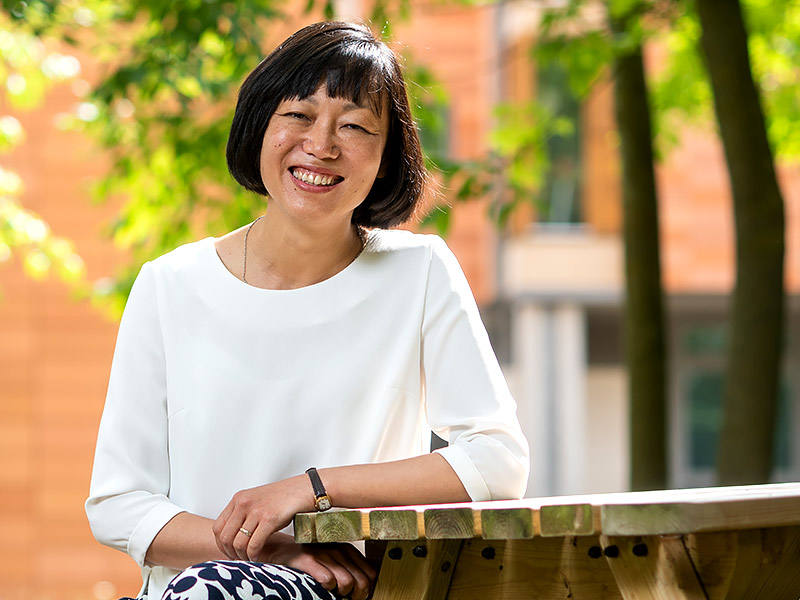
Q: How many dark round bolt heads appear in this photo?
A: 6